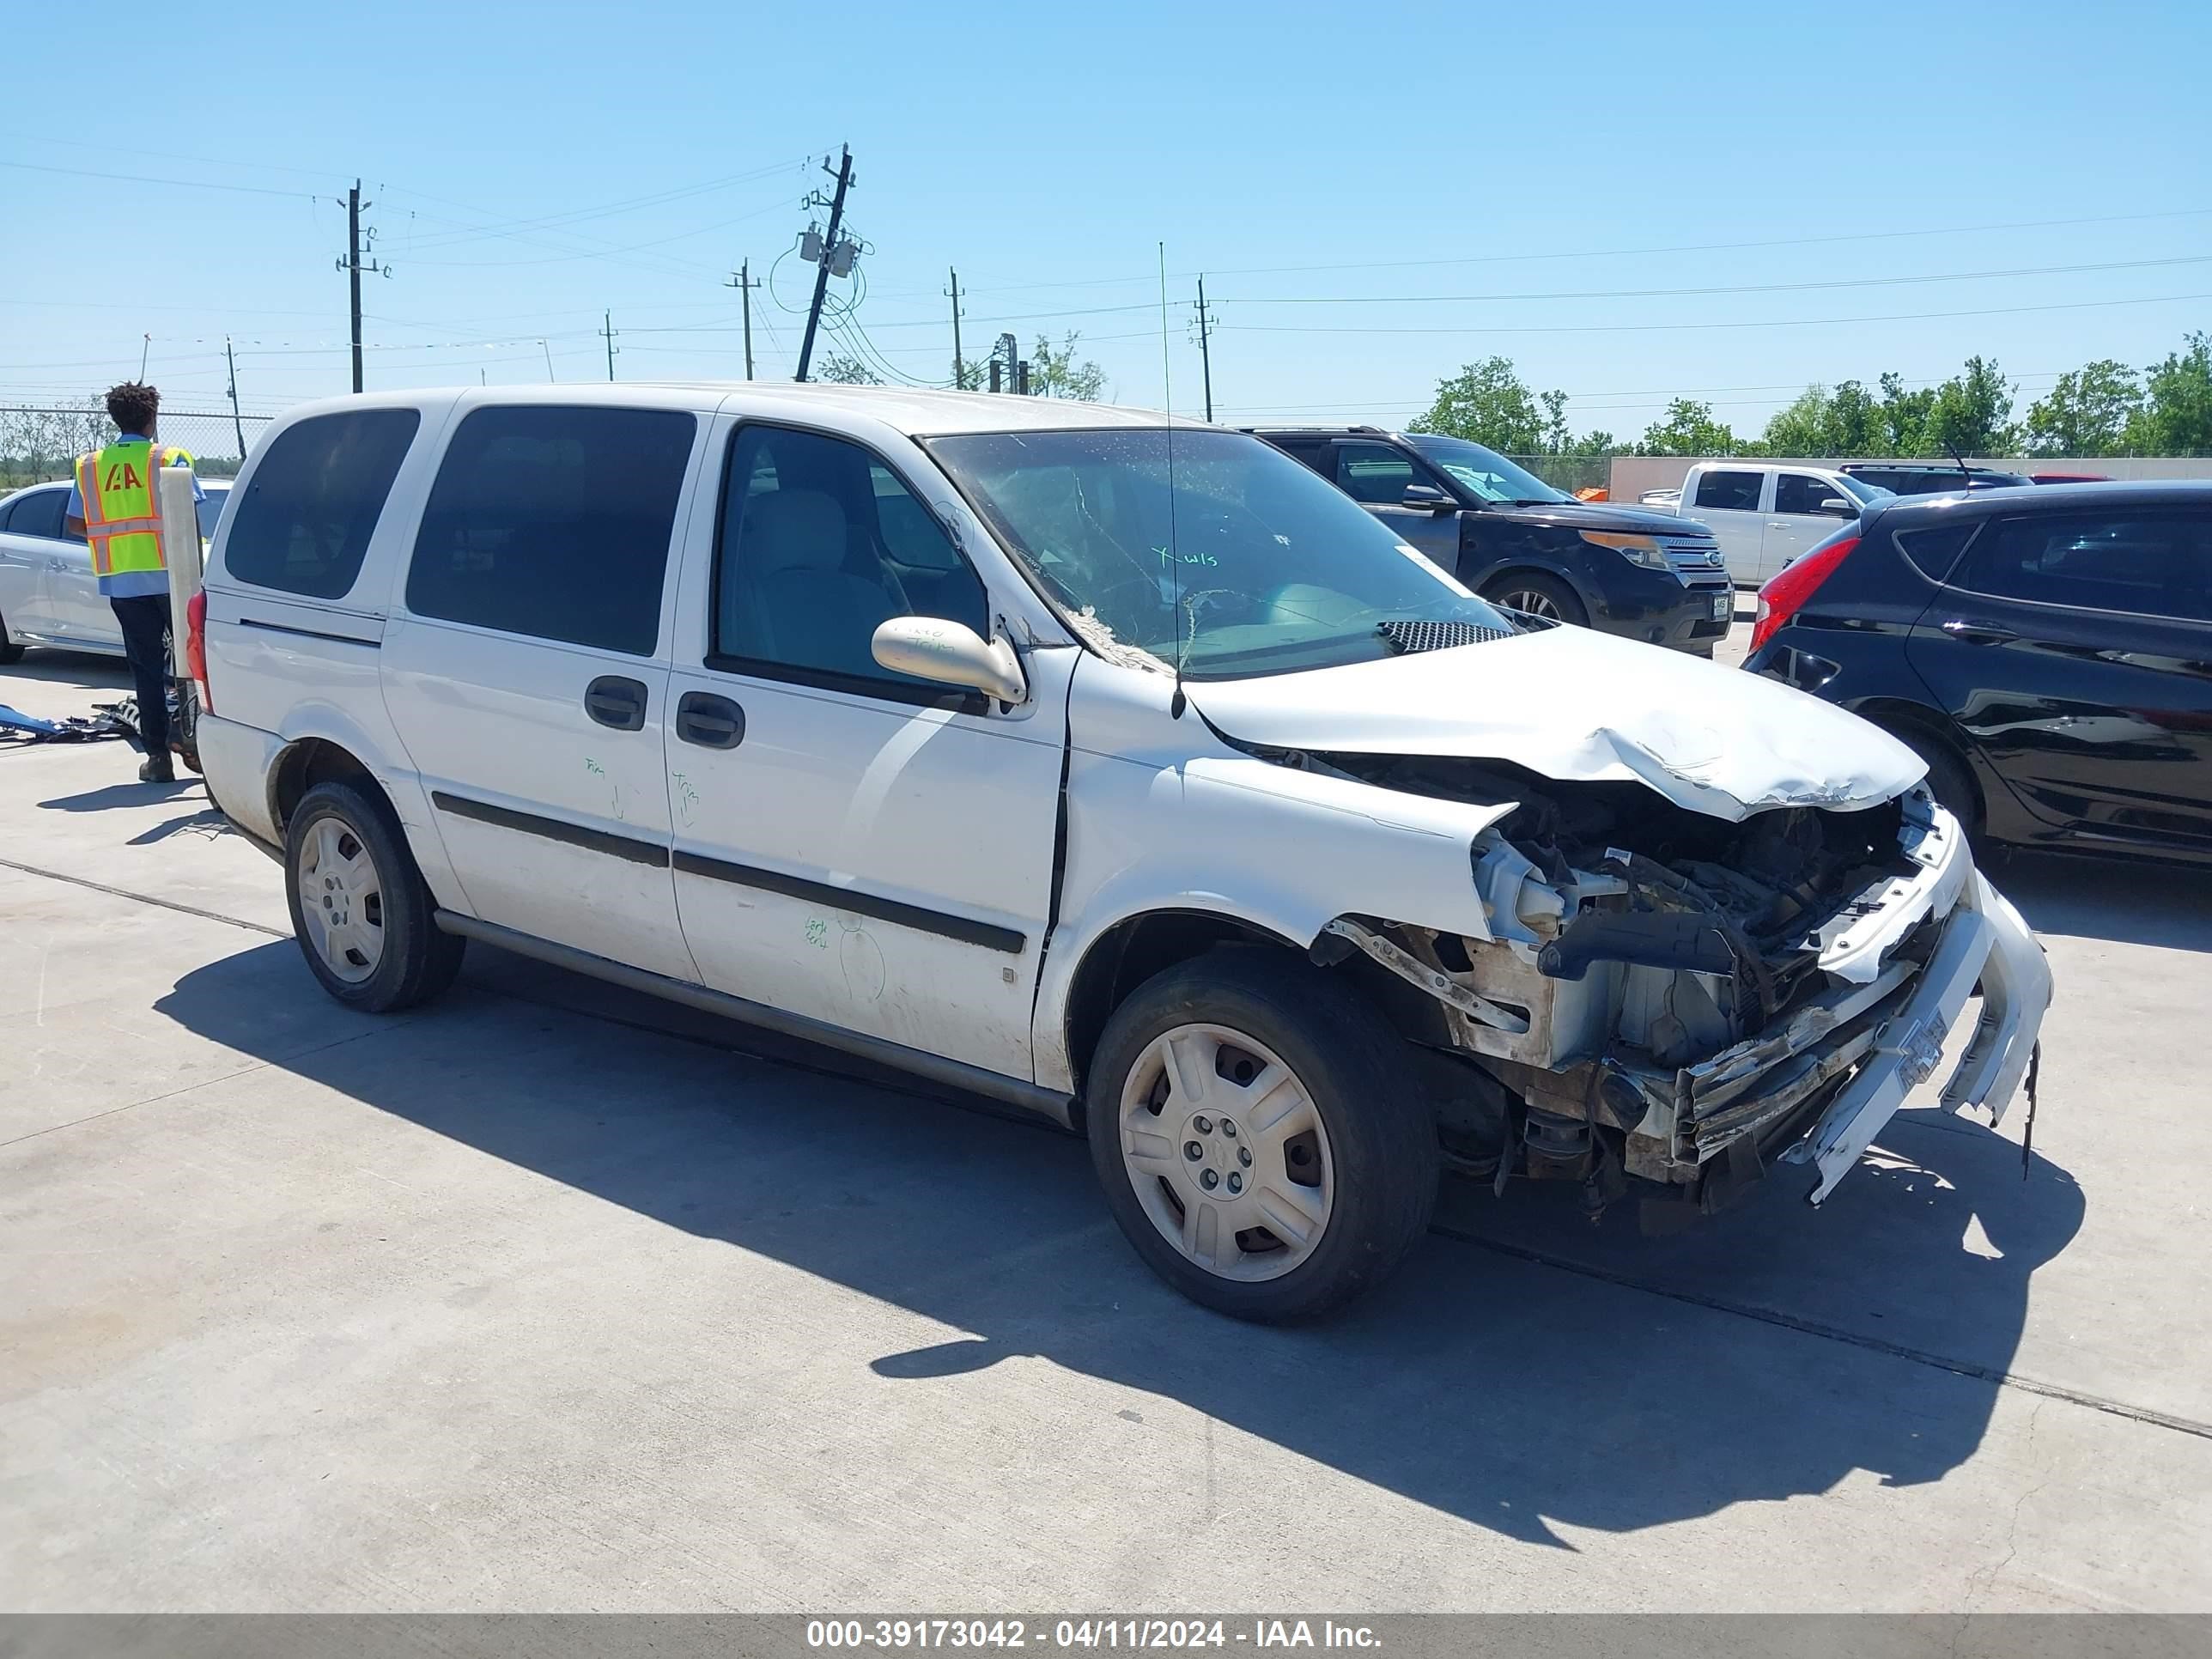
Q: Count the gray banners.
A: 1